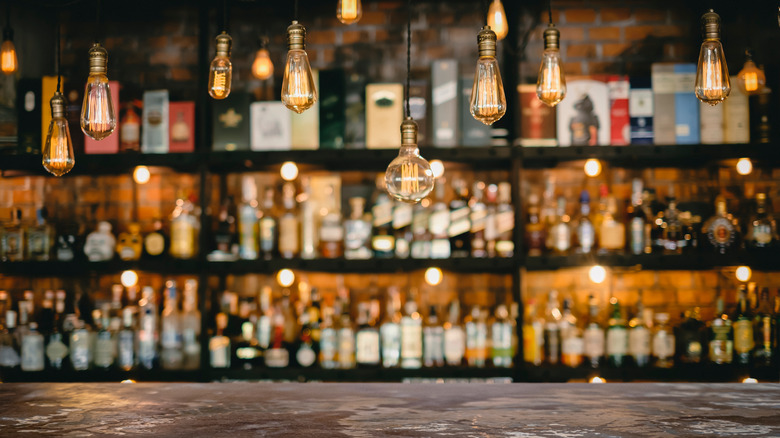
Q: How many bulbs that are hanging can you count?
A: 13